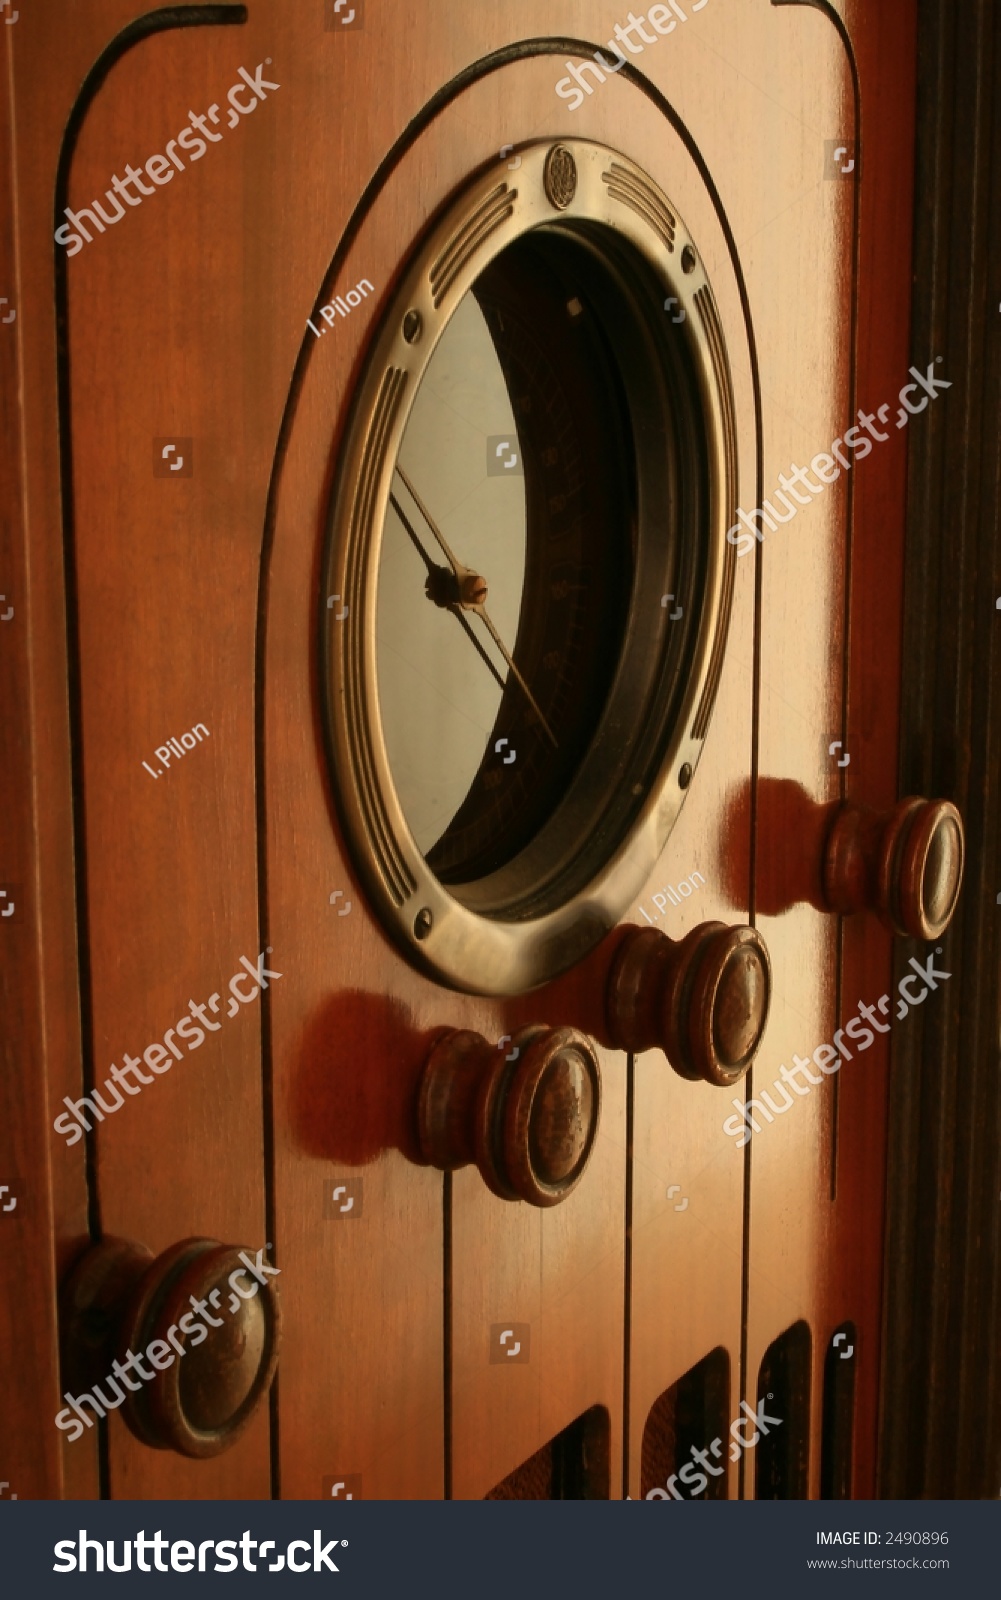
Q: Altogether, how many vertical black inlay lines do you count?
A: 6